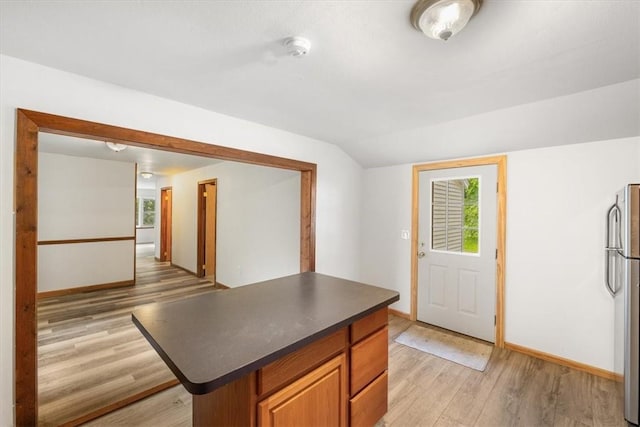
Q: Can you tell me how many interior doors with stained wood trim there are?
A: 2